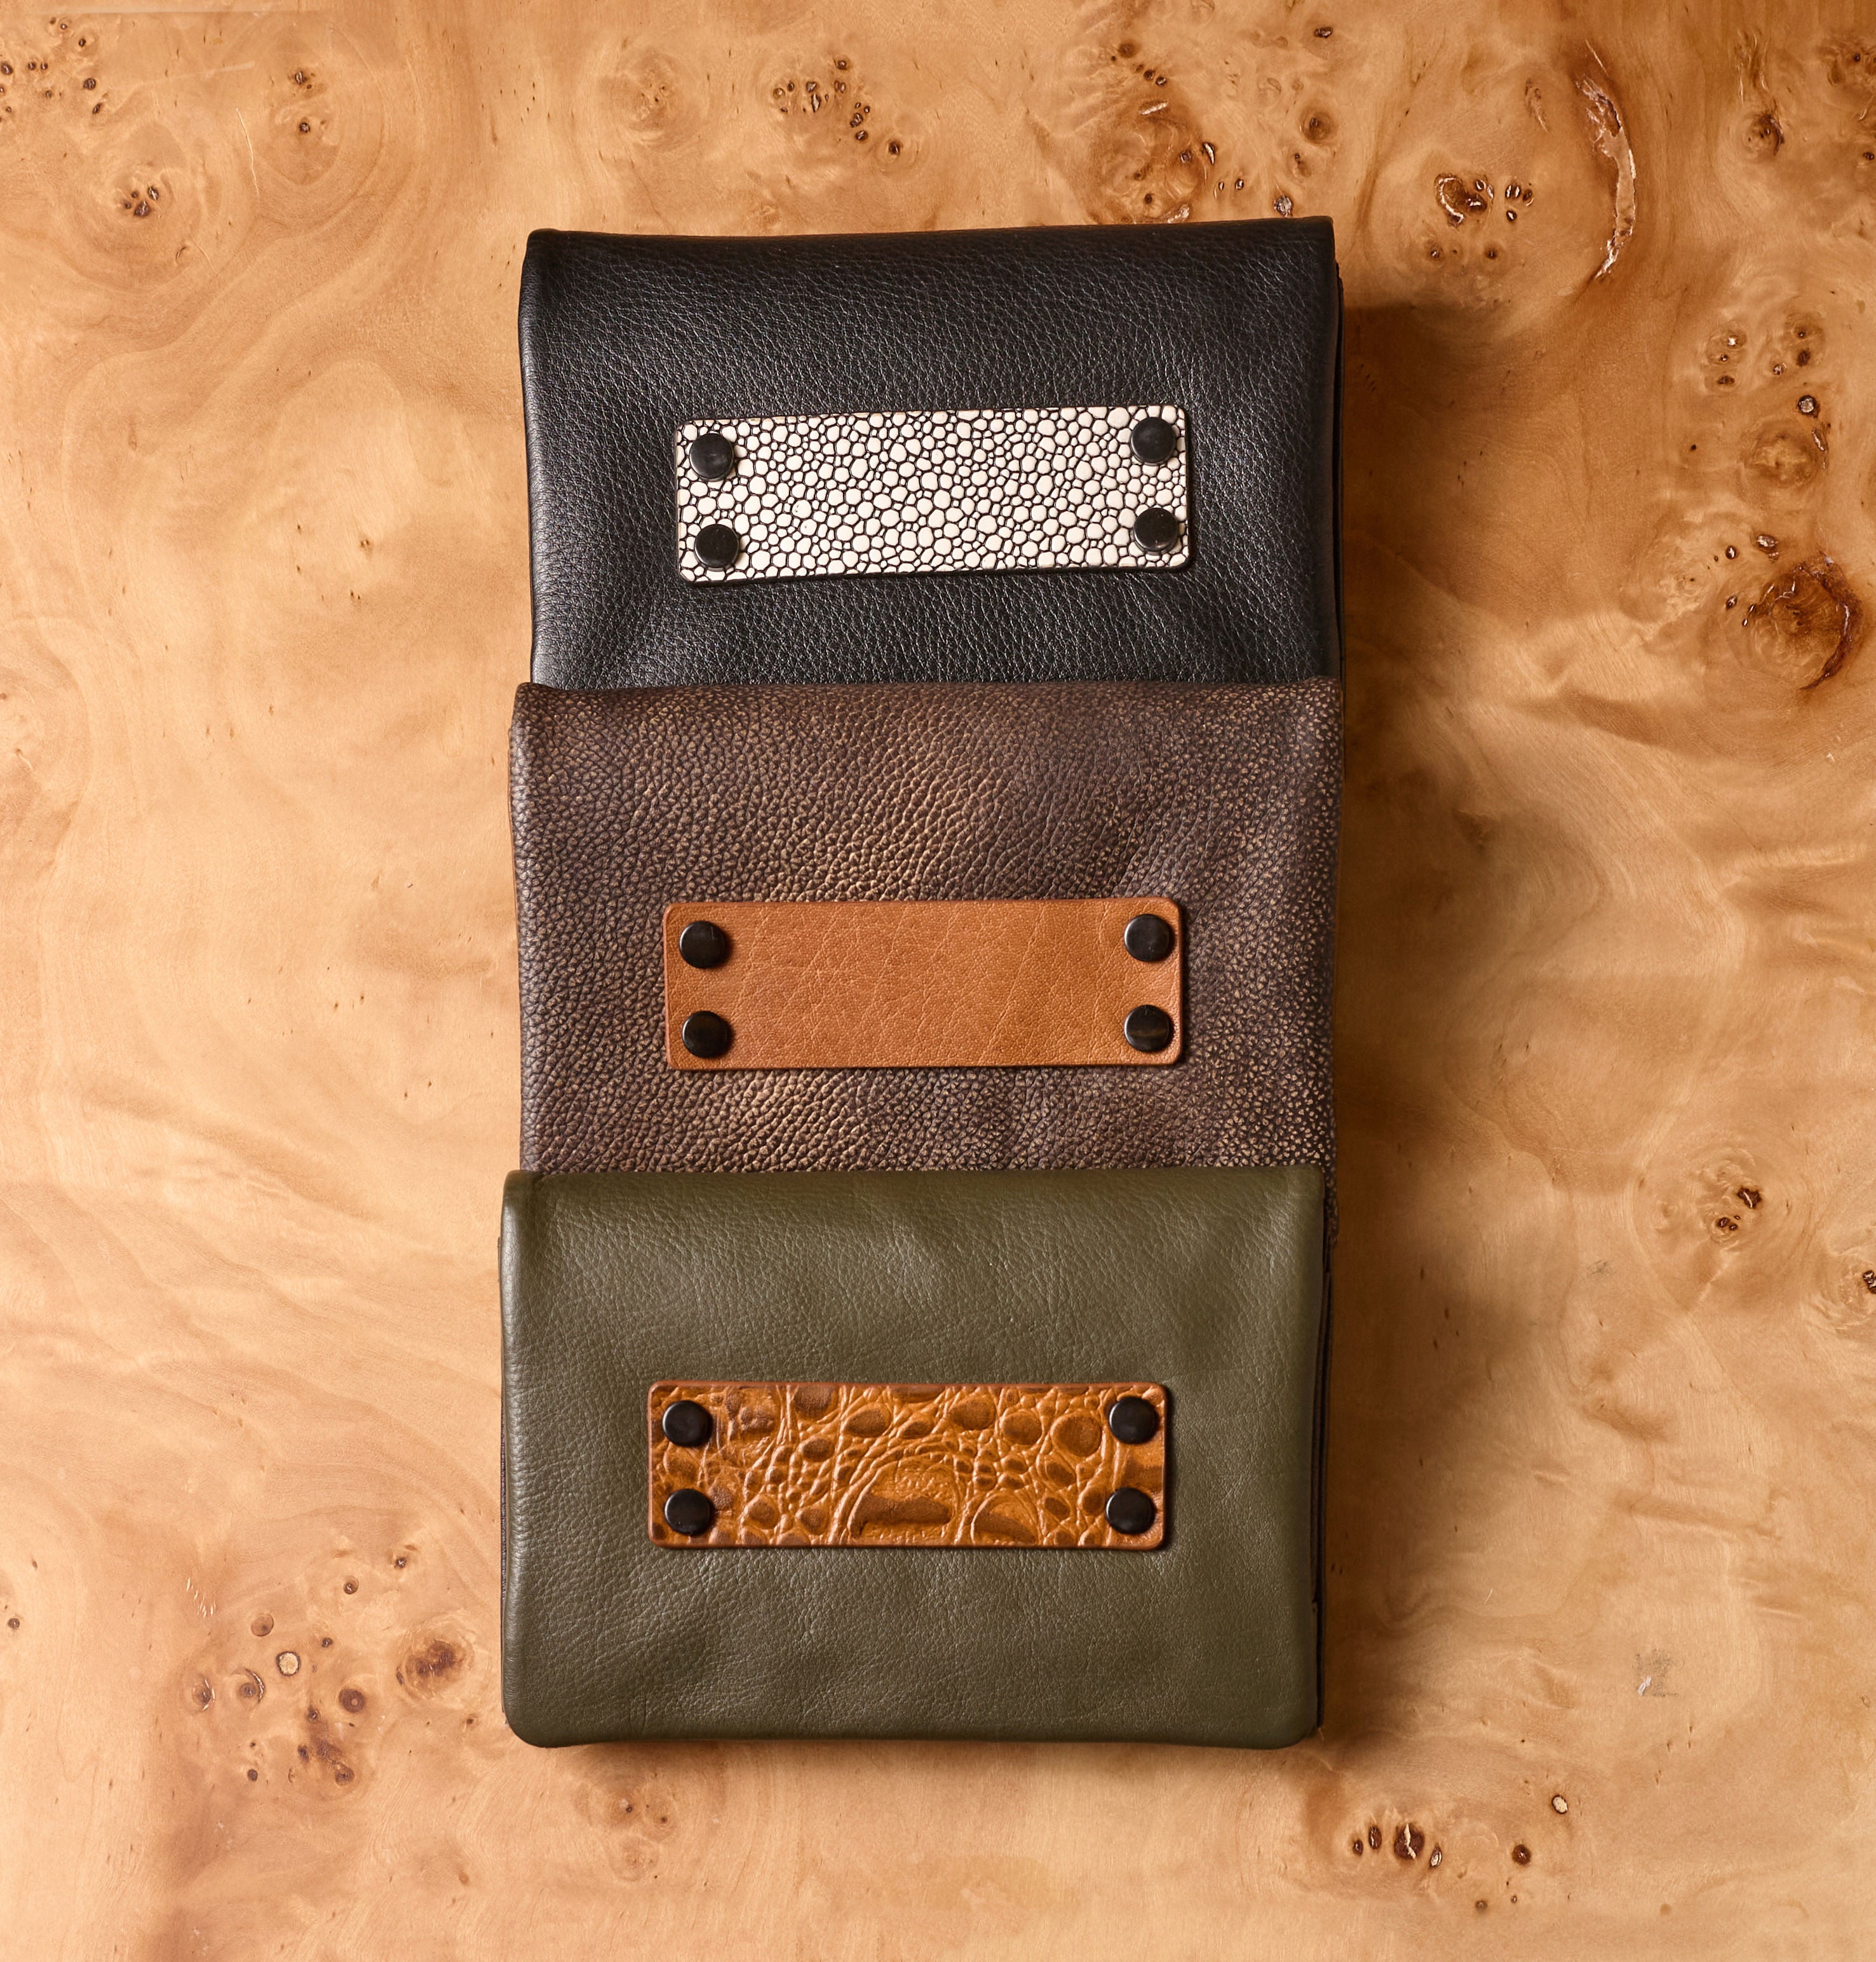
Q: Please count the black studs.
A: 12